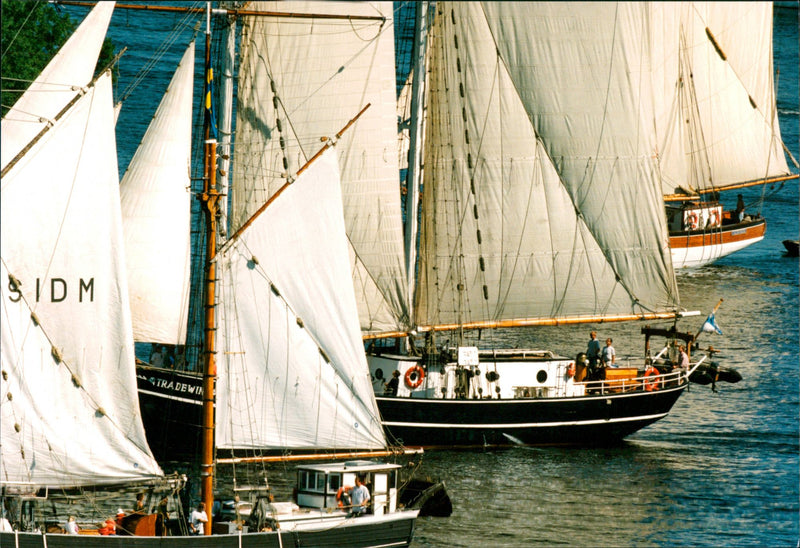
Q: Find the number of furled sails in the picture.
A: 0